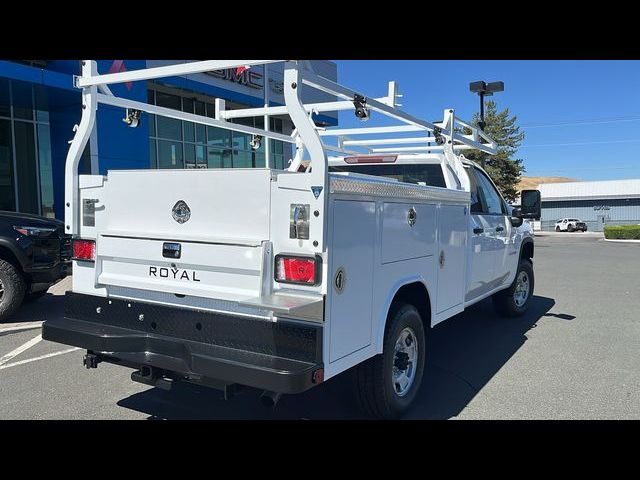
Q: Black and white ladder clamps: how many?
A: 4